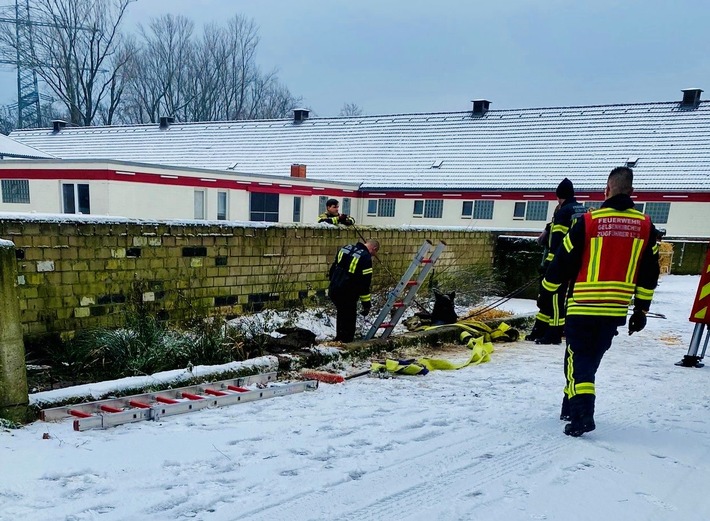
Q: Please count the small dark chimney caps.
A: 5